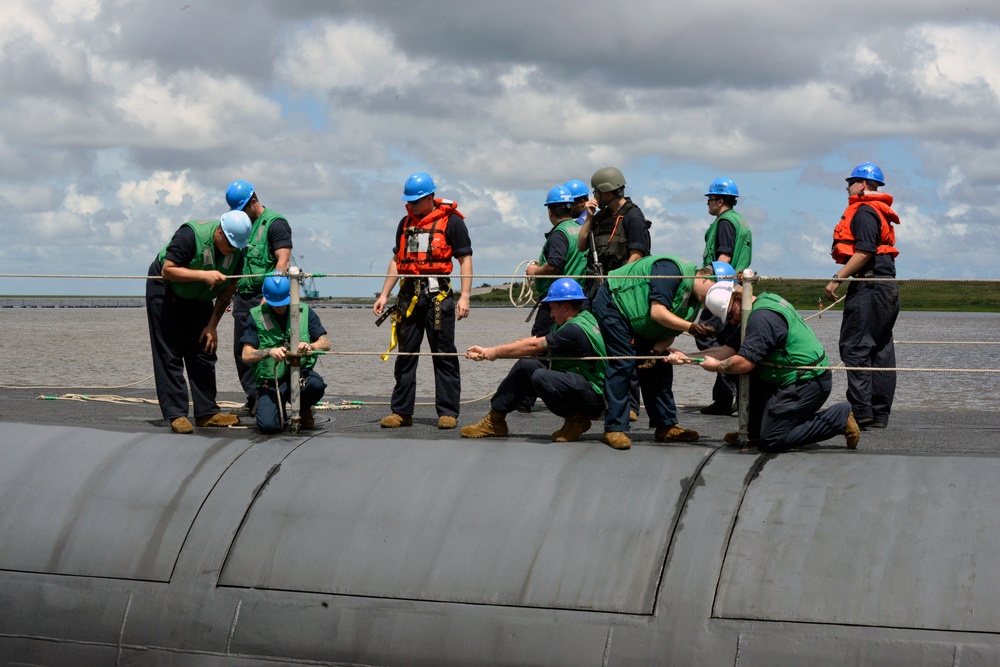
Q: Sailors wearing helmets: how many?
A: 12